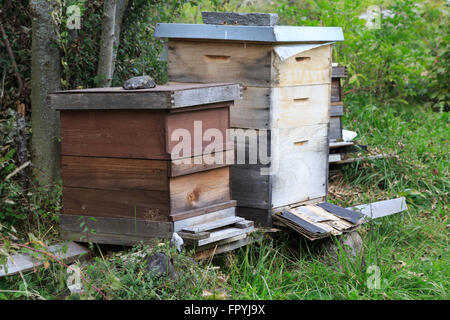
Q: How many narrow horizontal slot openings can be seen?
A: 4